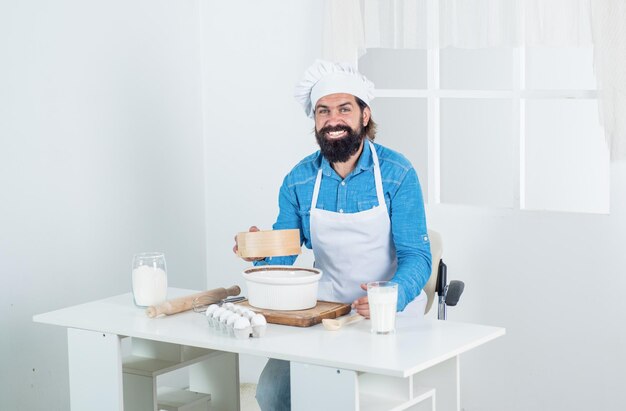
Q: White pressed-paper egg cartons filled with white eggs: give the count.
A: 1